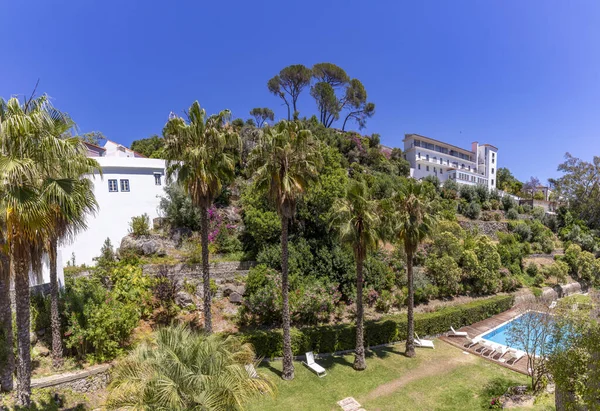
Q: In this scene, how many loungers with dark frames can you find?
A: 0